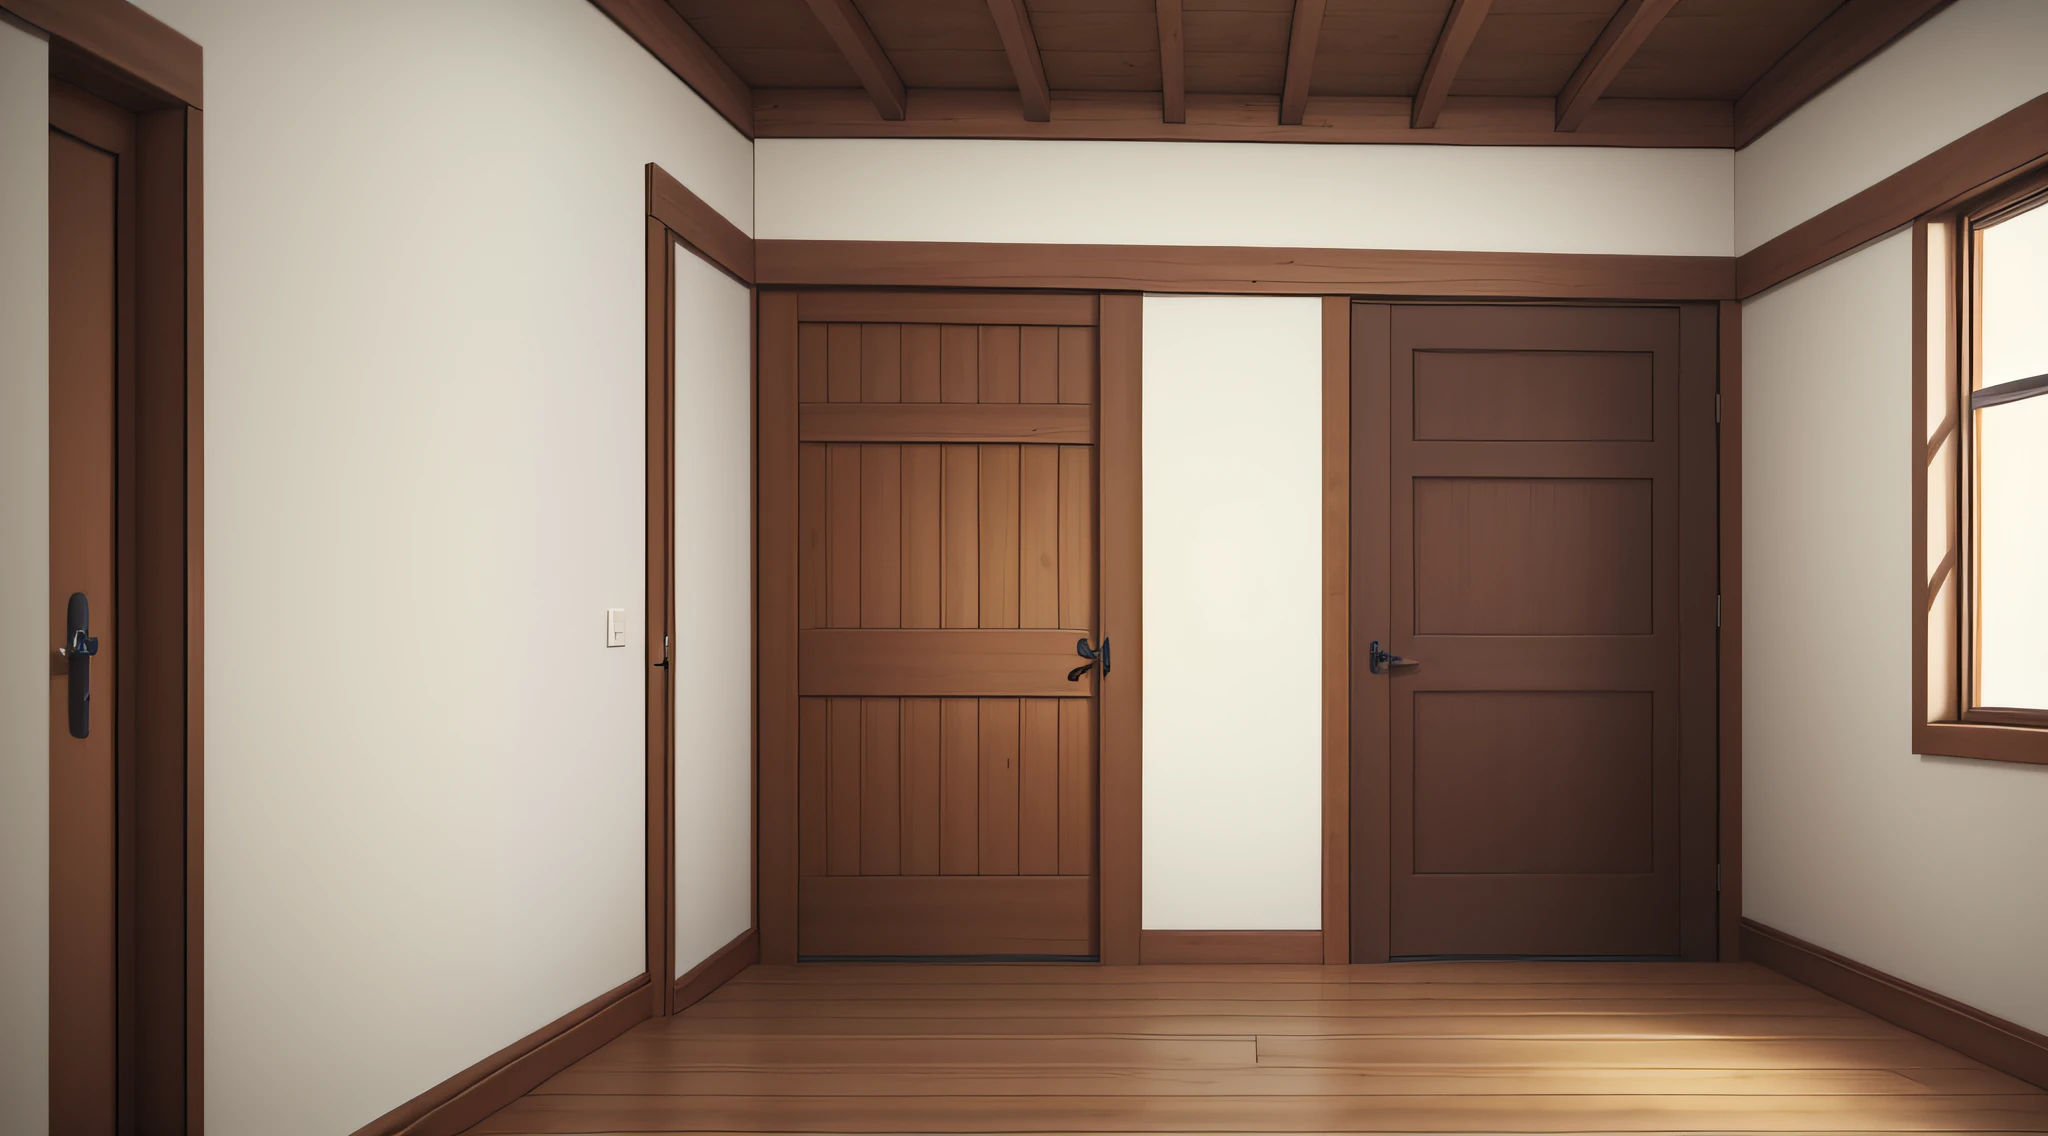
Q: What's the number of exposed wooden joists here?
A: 6